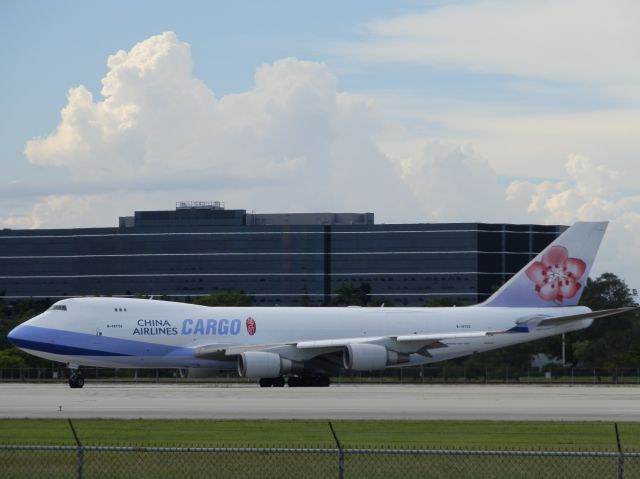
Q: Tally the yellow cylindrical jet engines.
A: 0